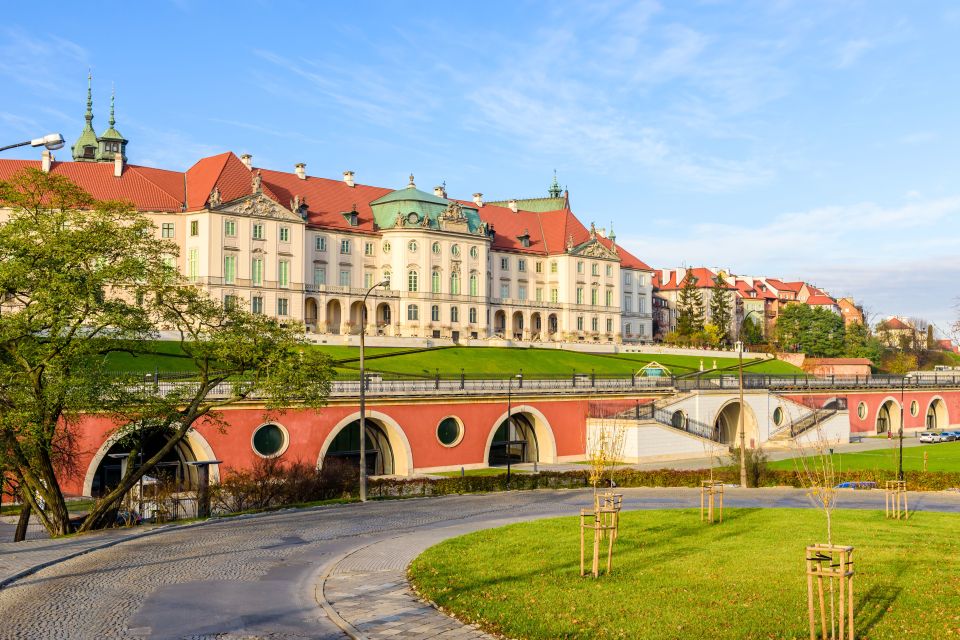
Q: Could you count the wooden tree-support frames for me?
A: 5